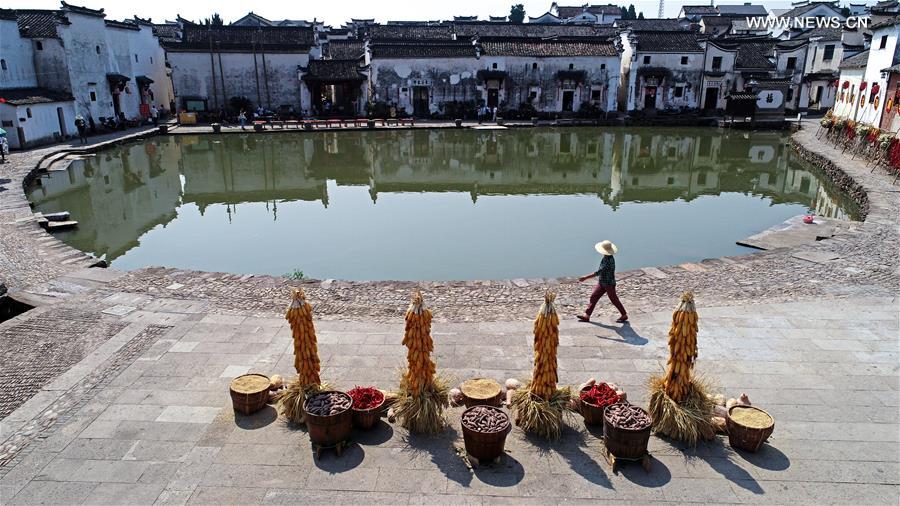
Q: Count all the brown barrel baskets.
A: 8